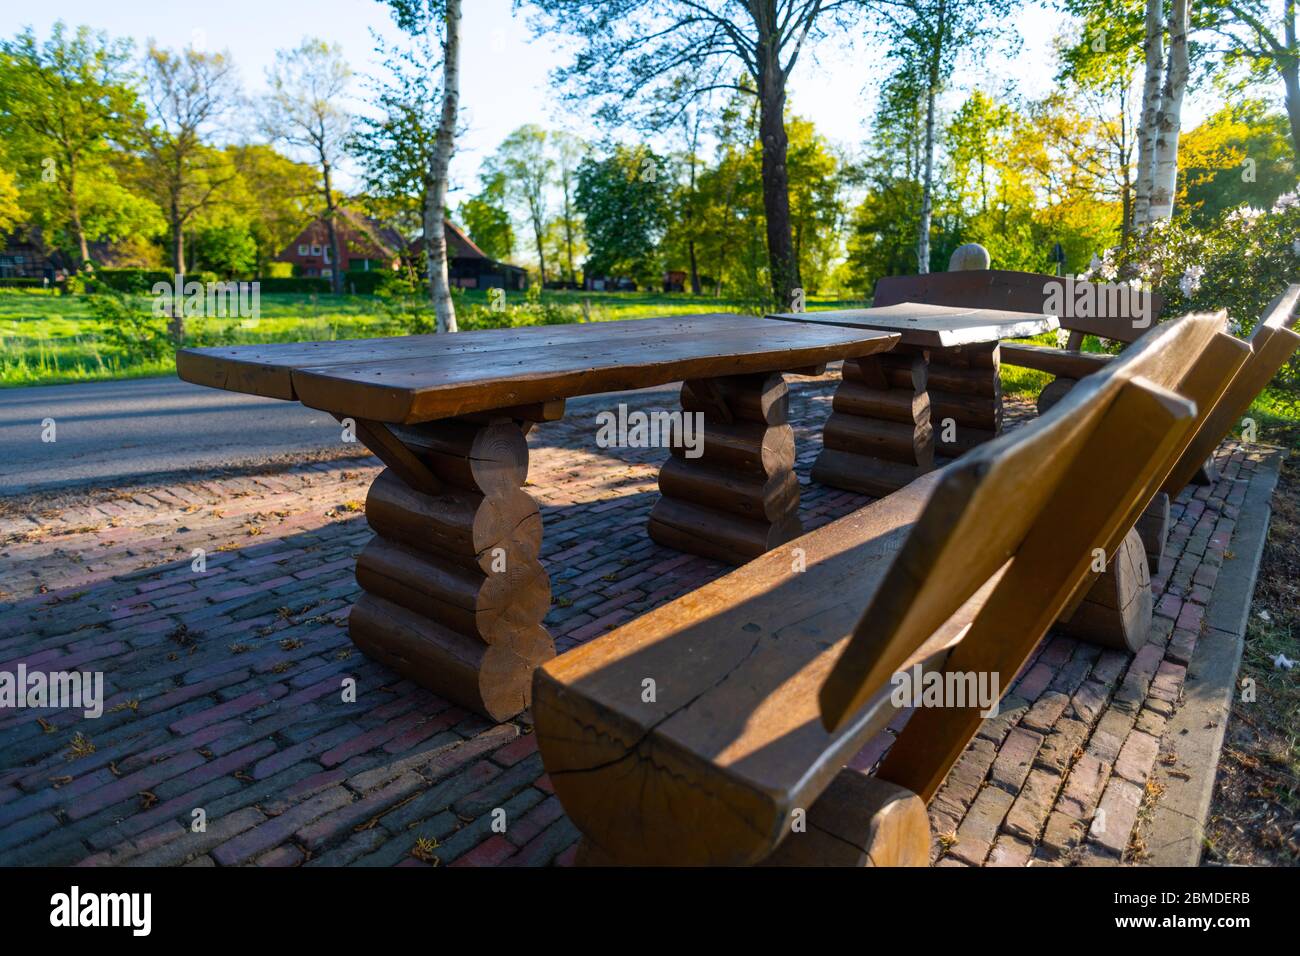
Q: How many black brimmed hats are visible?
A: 0